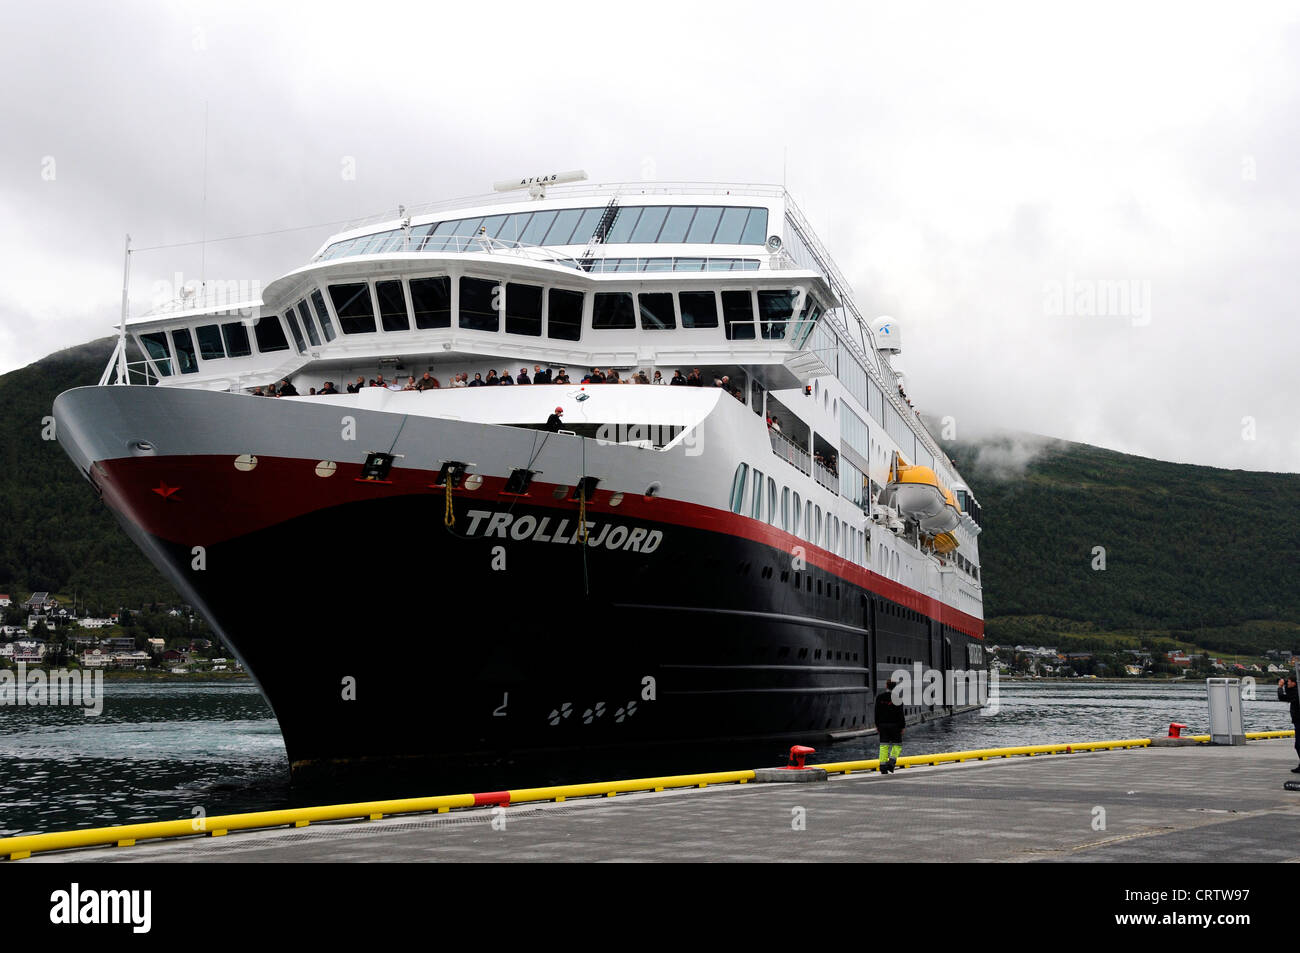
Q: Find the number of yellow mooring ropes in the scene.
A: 2